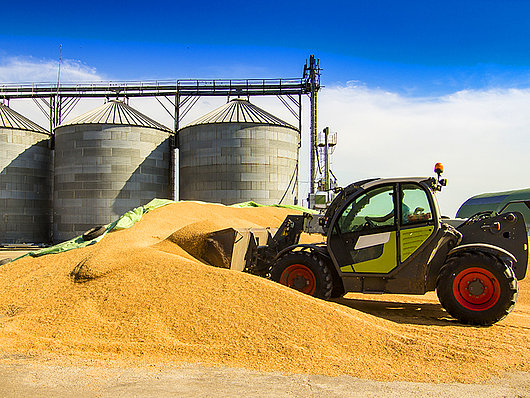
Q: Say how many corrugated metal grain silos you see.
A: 3